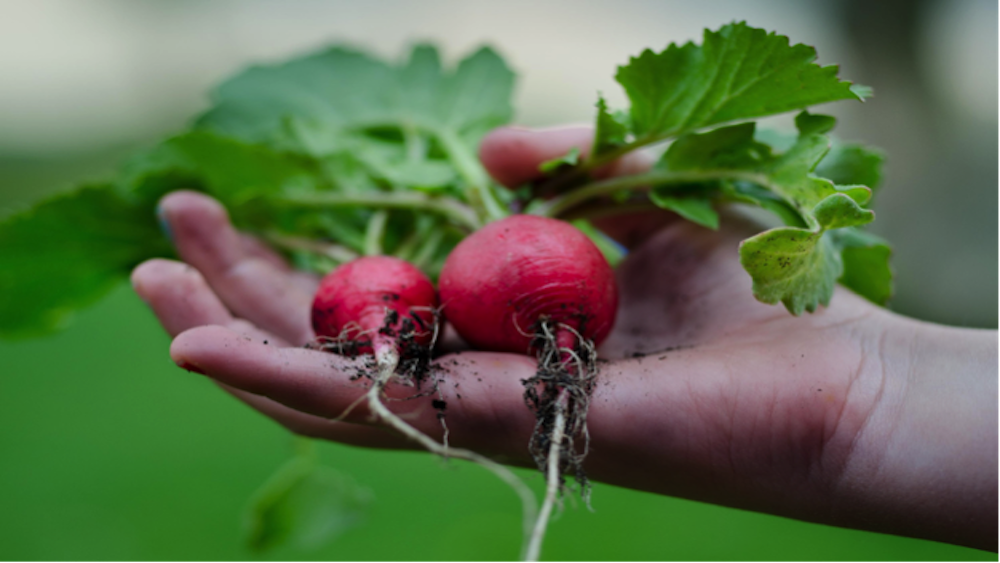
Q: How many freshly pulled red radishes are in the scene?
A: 2